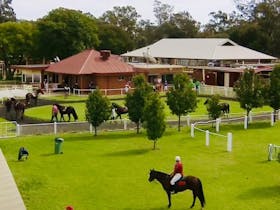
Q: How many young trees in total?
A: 7